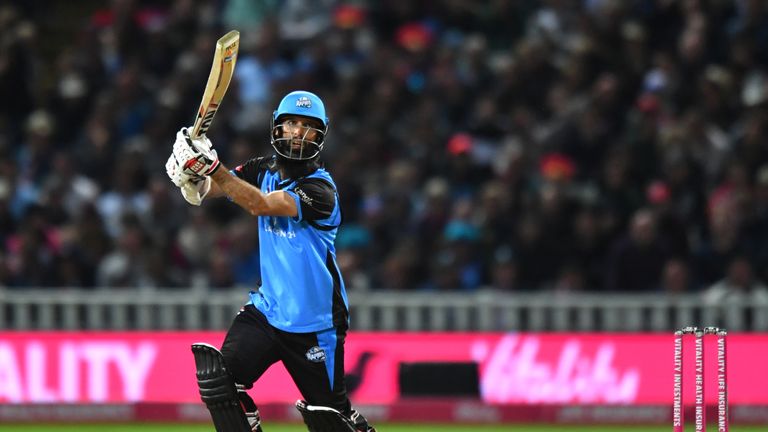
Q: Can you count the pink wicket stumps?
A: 3